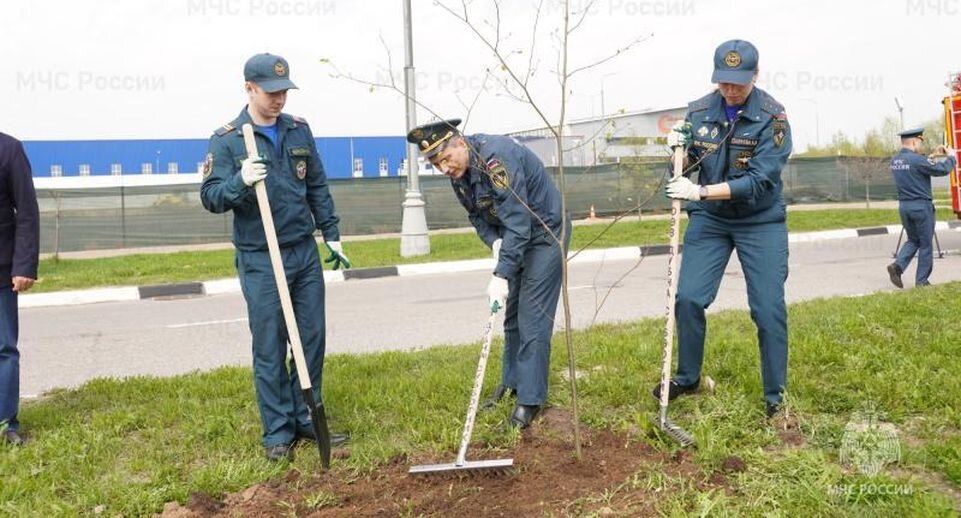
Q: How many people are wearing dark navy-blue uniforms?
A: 4